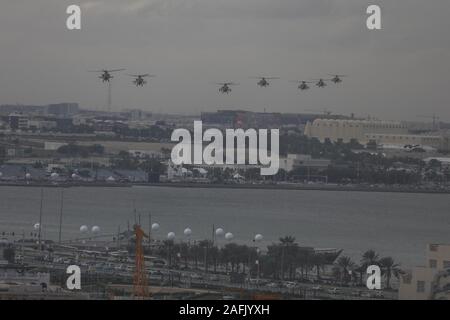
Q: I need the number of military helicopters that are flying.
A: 7